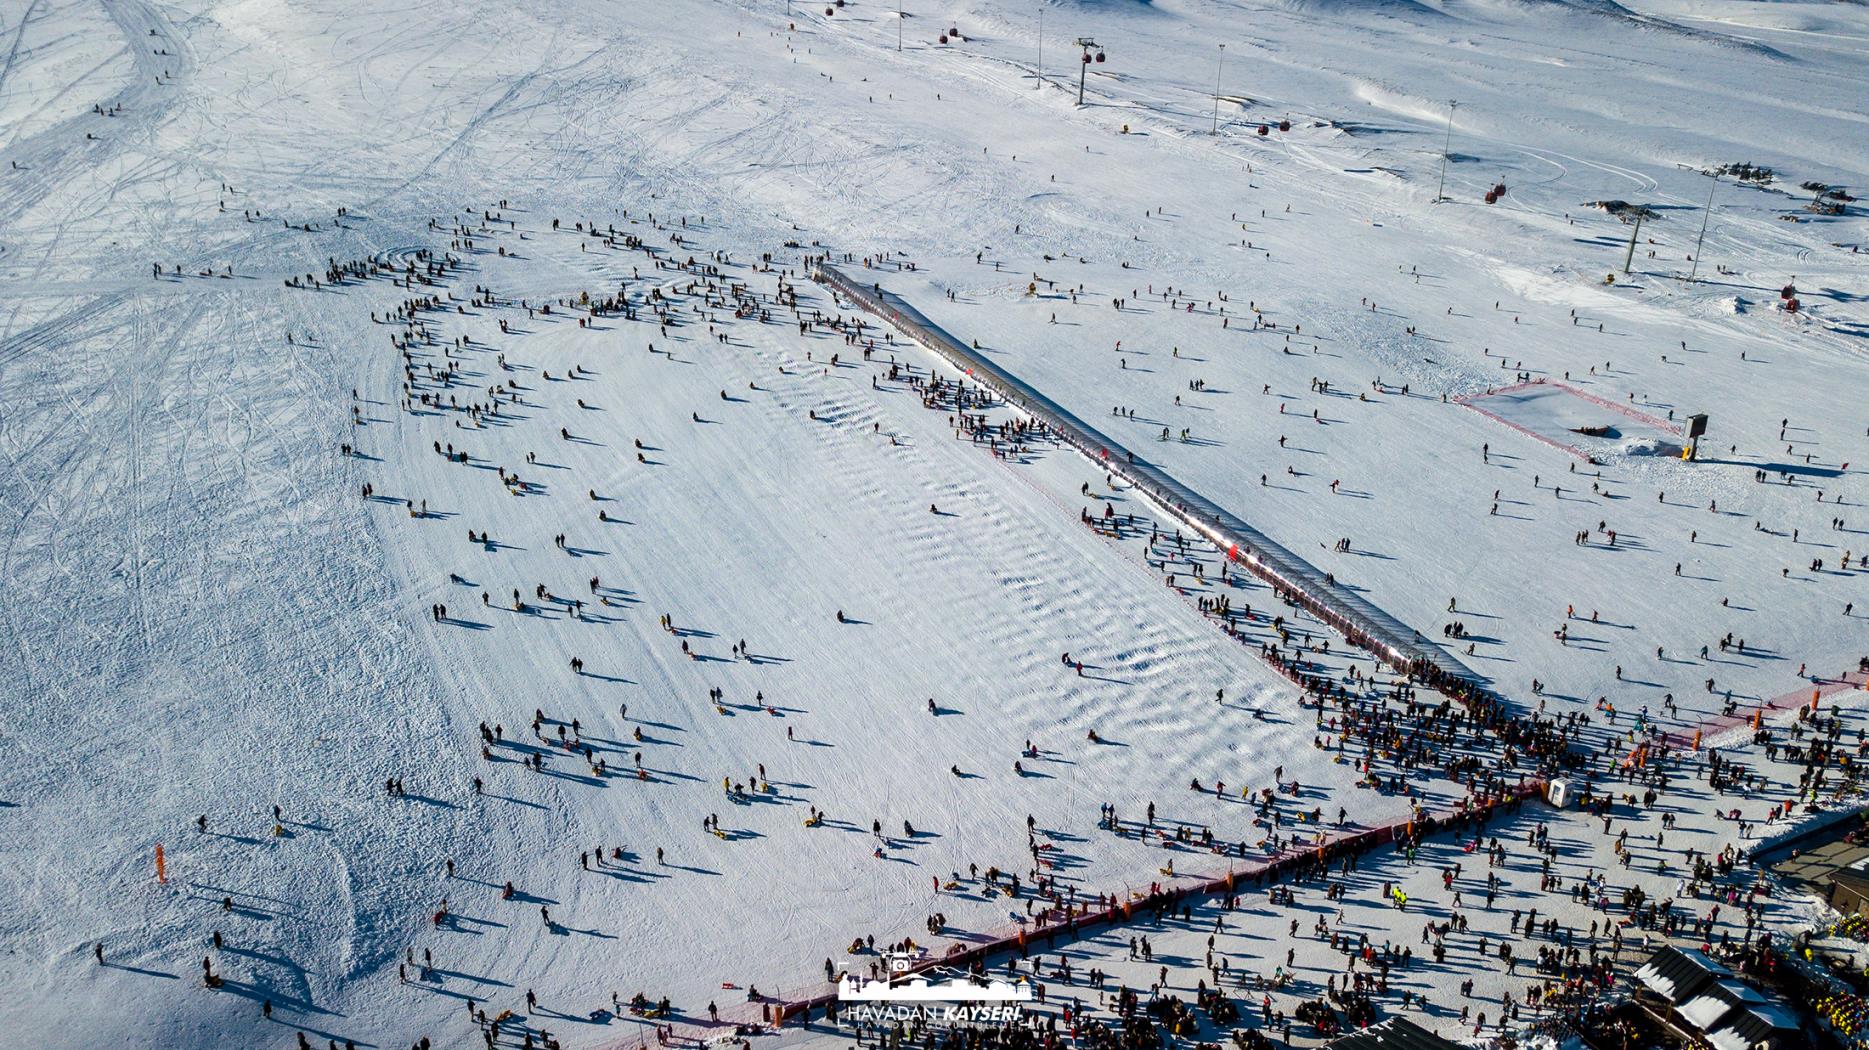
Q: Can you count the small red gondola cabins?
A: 12